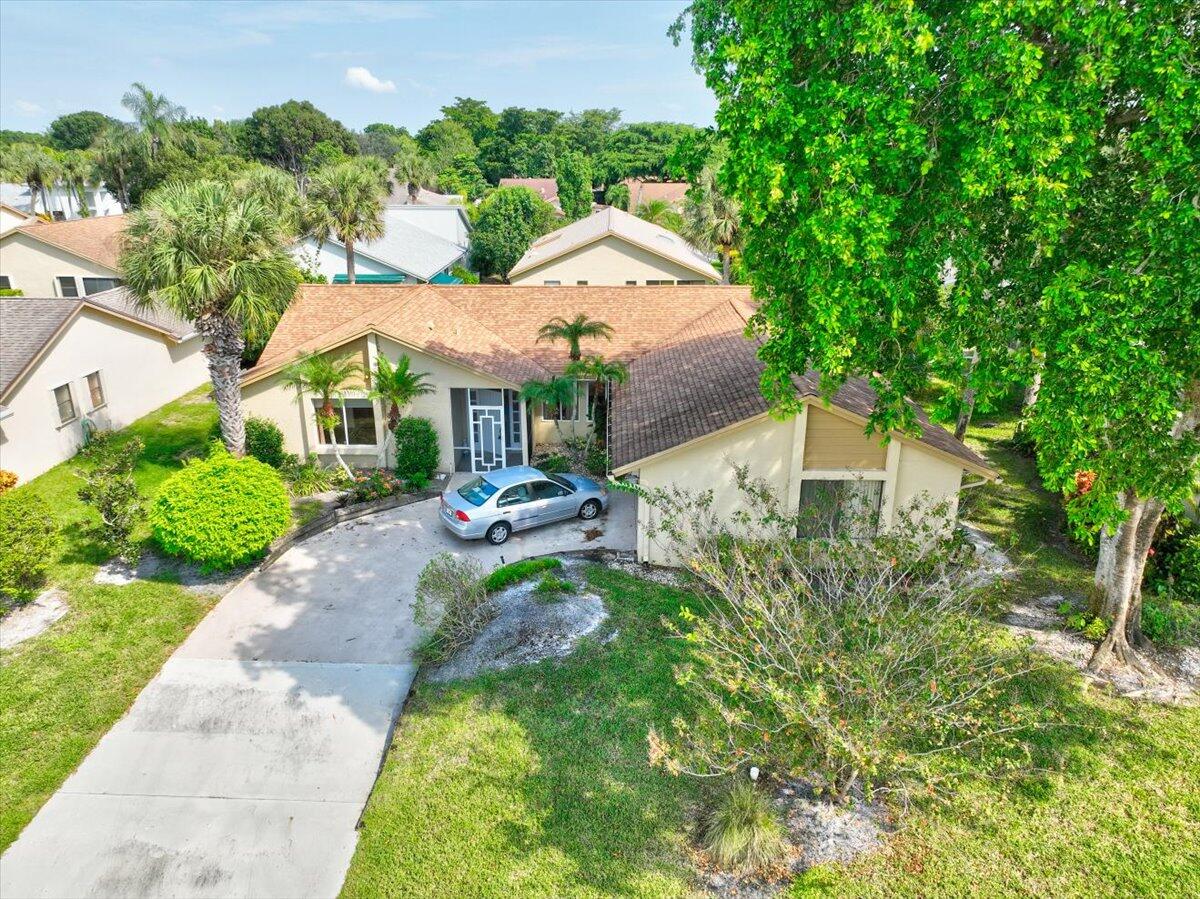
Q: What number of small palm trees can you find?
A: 5